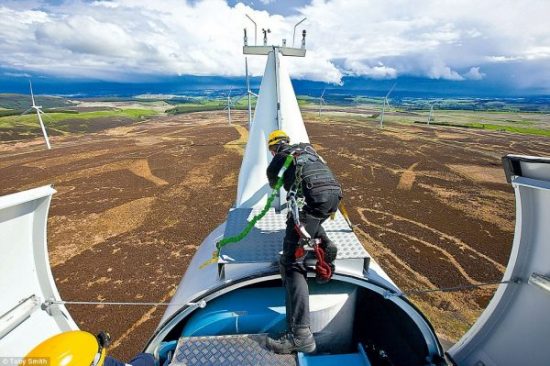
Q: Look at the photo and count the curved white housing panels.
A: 2